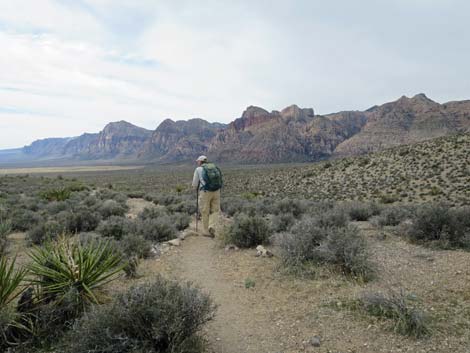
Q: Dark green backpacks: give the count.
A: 1